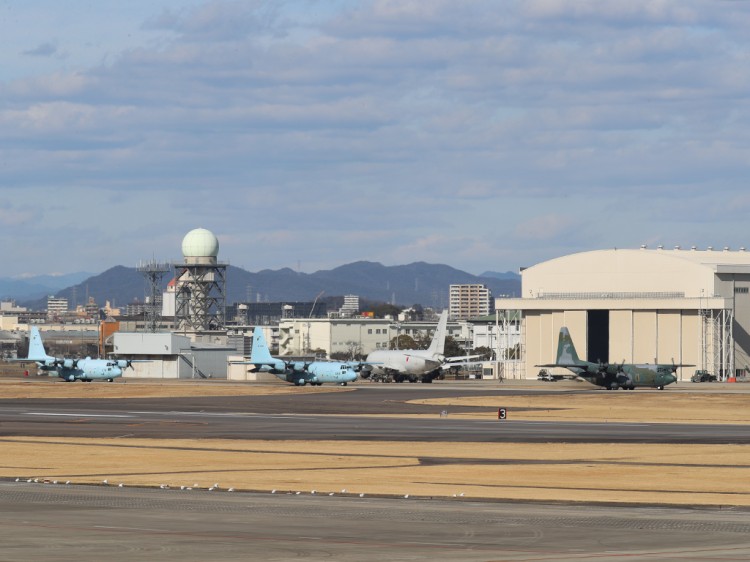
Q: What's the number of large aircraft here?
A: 4